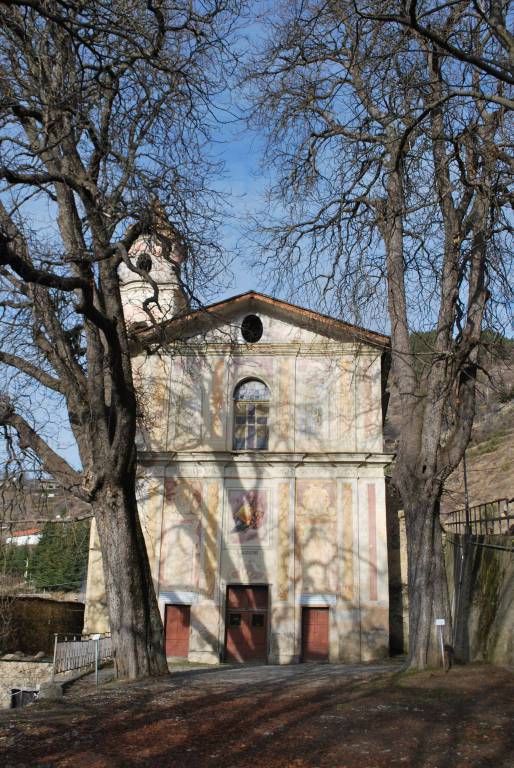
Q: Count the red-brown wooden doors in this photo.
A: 3